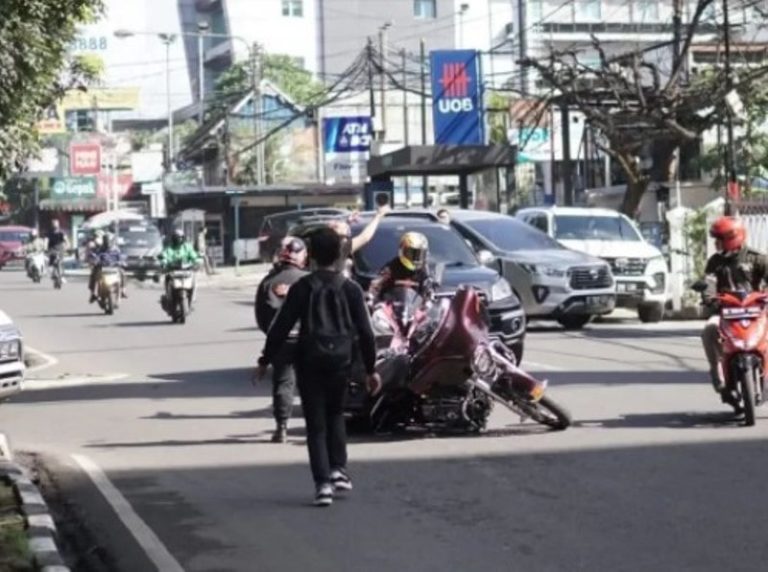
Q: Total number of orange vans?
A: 0